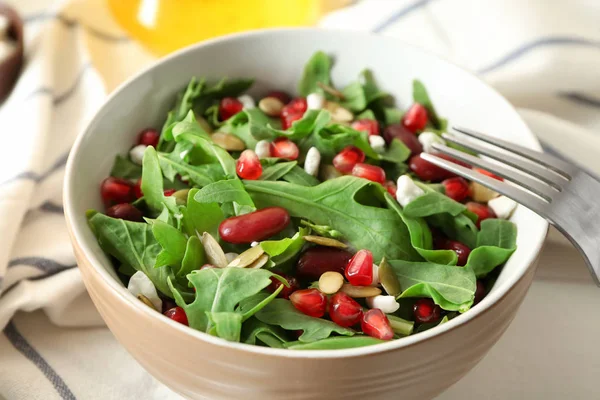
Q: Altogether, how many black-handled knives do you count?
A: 0